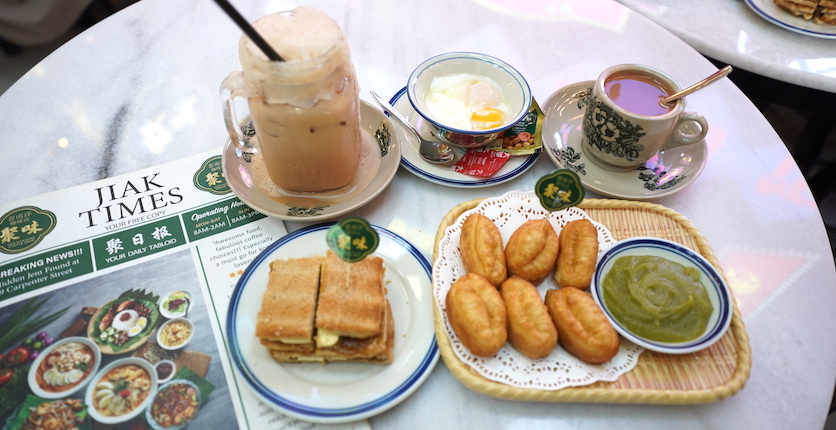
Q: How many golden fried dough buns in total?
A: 6